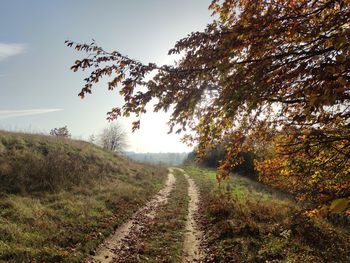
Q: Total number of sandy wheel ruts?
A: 2